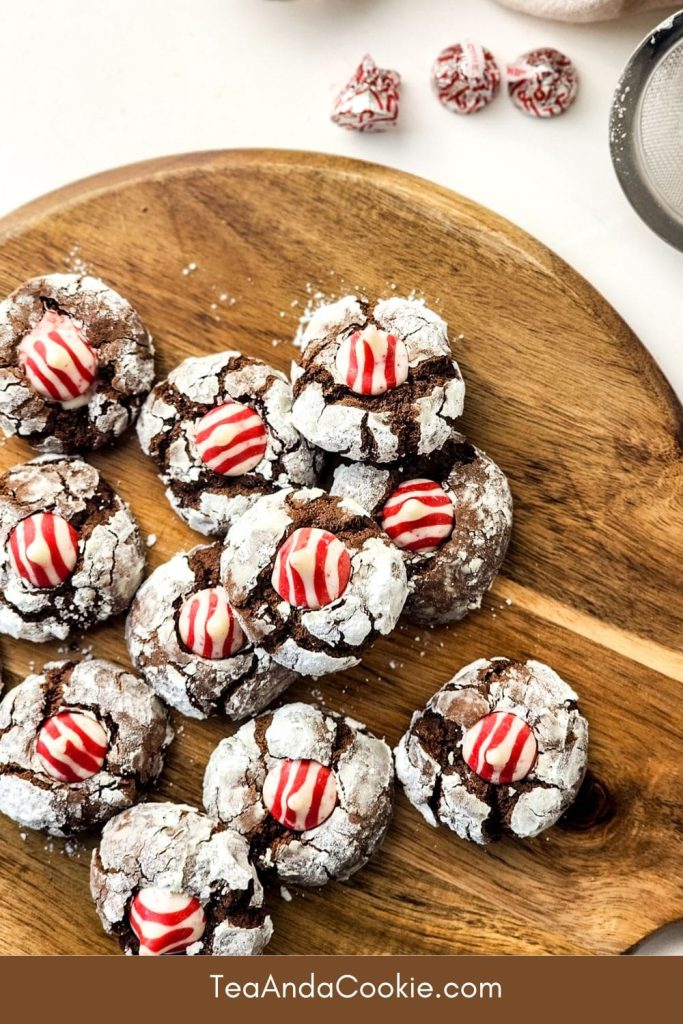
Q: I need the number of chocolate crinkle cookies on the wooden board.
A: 11